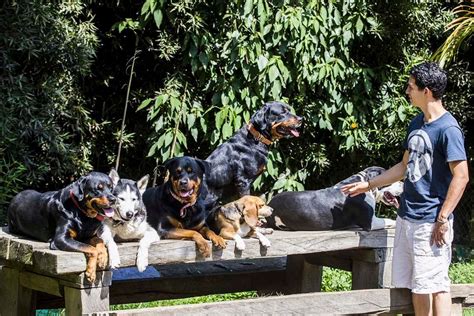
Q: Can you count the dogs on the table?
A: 6